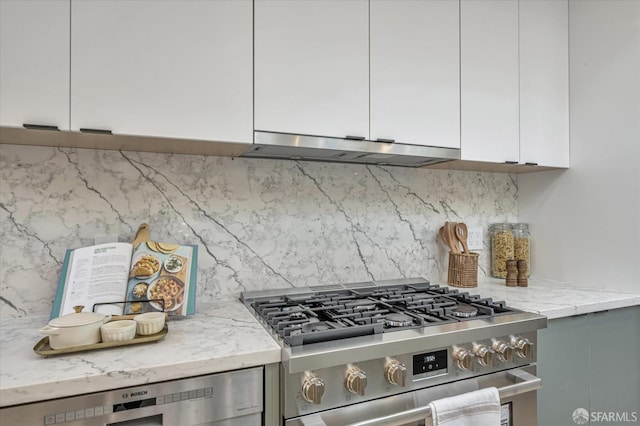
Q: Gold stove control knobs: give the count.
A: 7